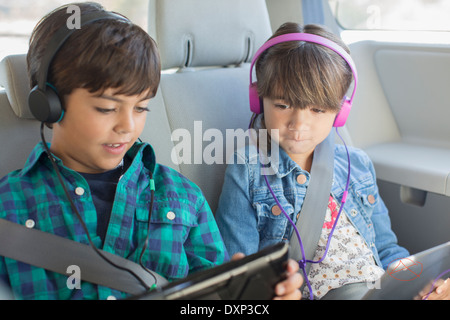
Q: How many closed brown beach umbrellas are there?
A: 0